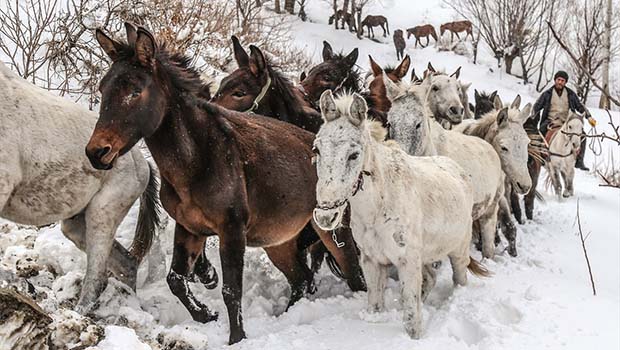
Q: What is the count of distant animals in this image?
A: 5